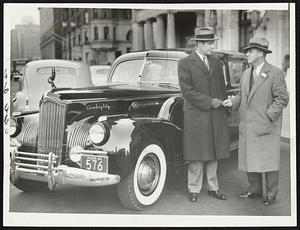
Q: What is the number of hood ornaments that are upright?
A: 1